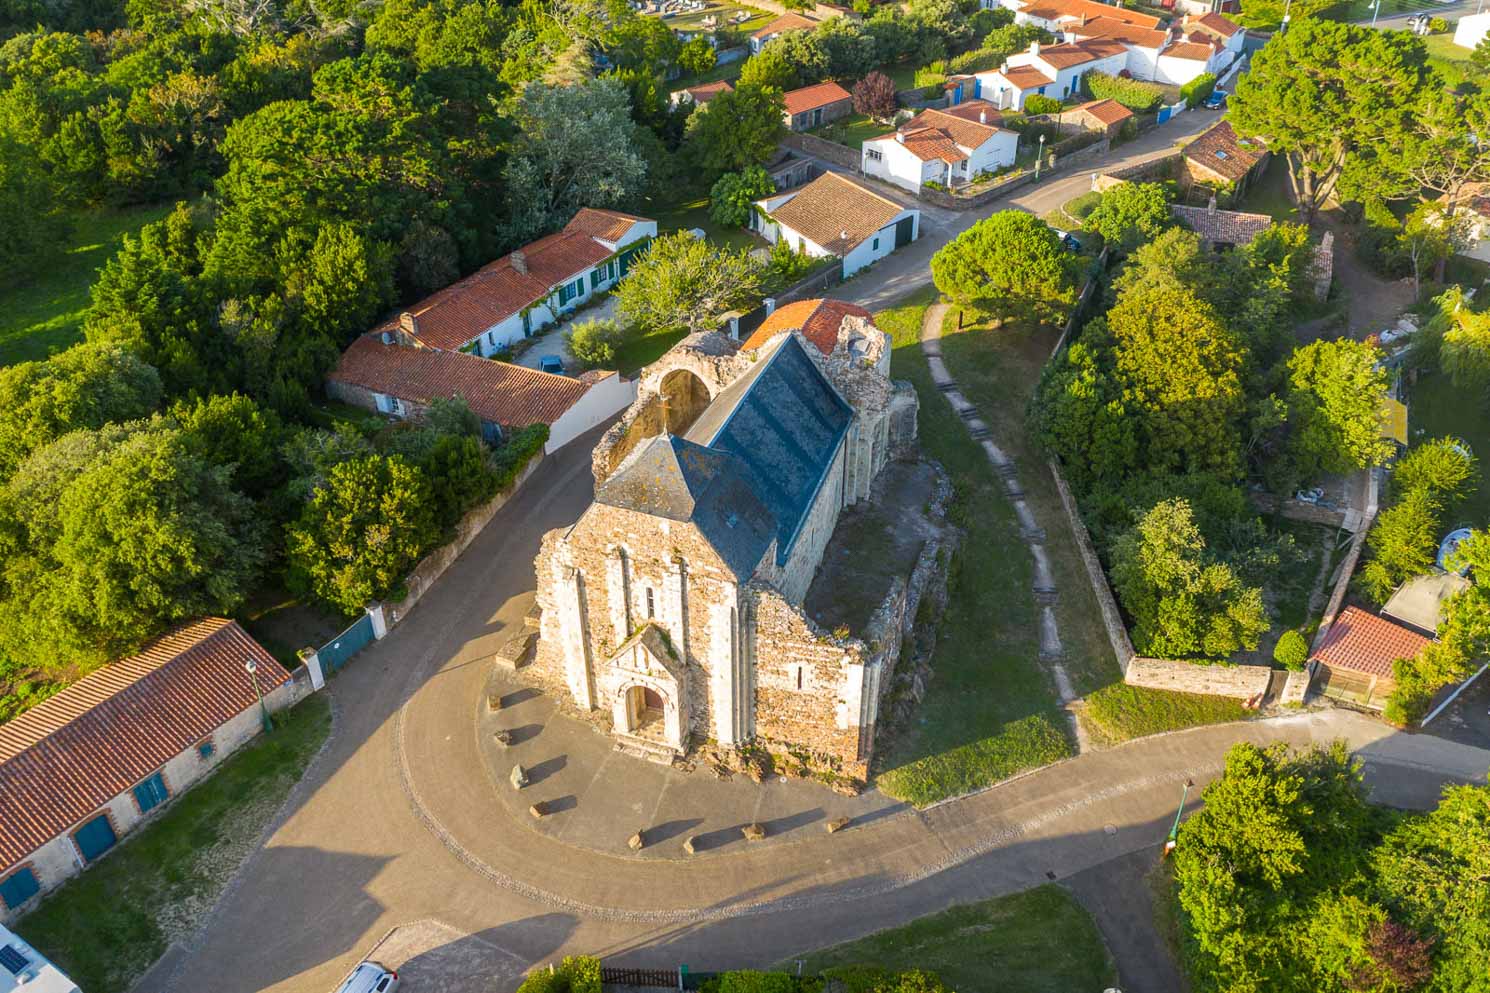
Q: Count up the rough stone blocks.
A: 8